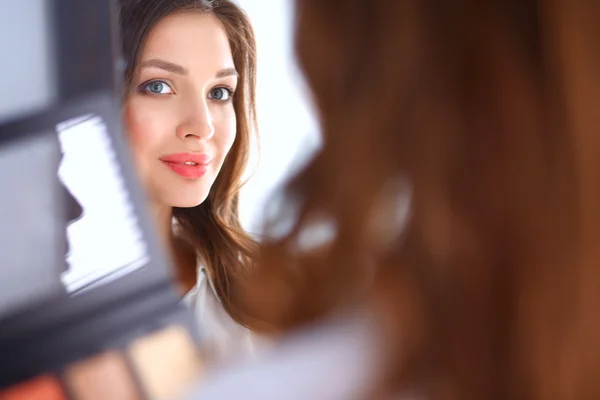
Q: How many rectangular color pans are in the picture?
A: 3